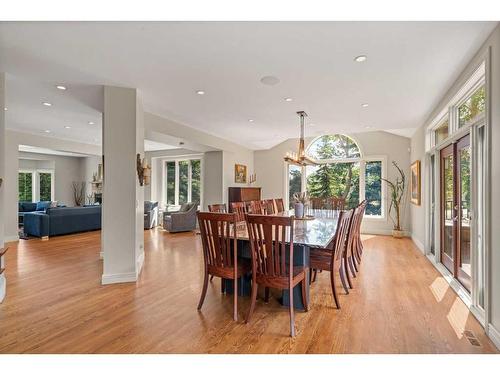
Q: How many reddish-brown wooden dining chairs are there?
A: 14